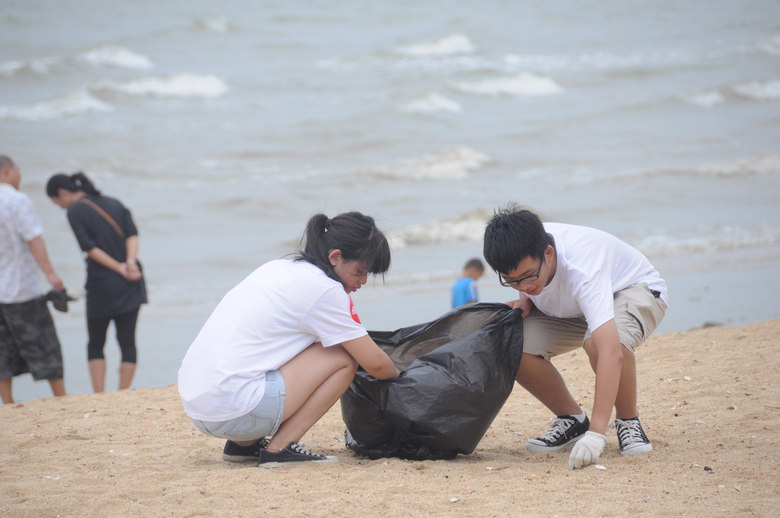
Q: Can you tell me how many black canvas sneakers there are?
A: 4